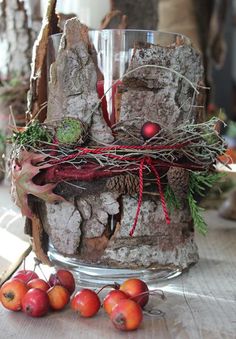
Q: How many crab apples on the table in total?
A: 10